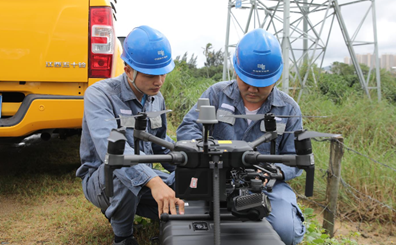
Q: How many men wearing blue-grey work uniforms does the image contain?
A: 2